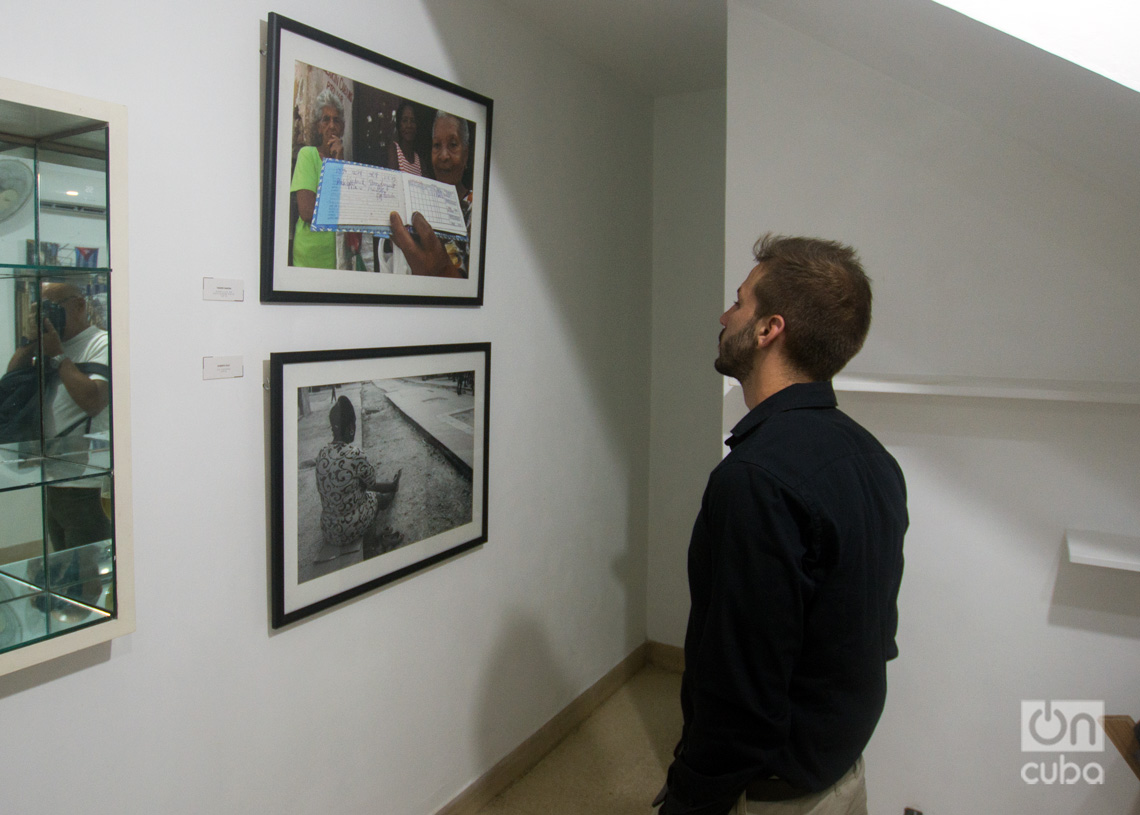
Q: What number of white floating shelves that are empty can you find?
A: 2